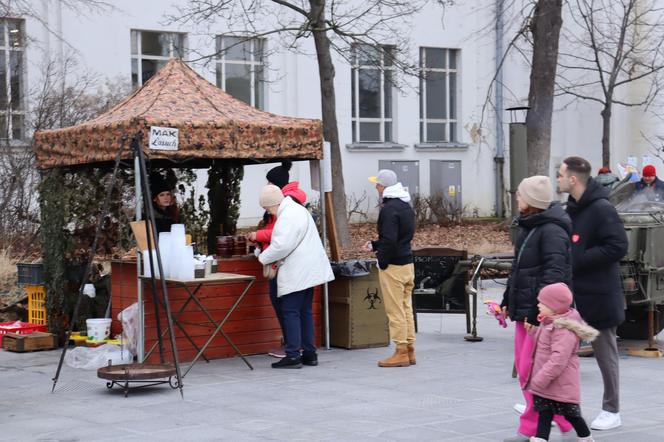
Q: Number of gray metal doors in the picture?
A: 2